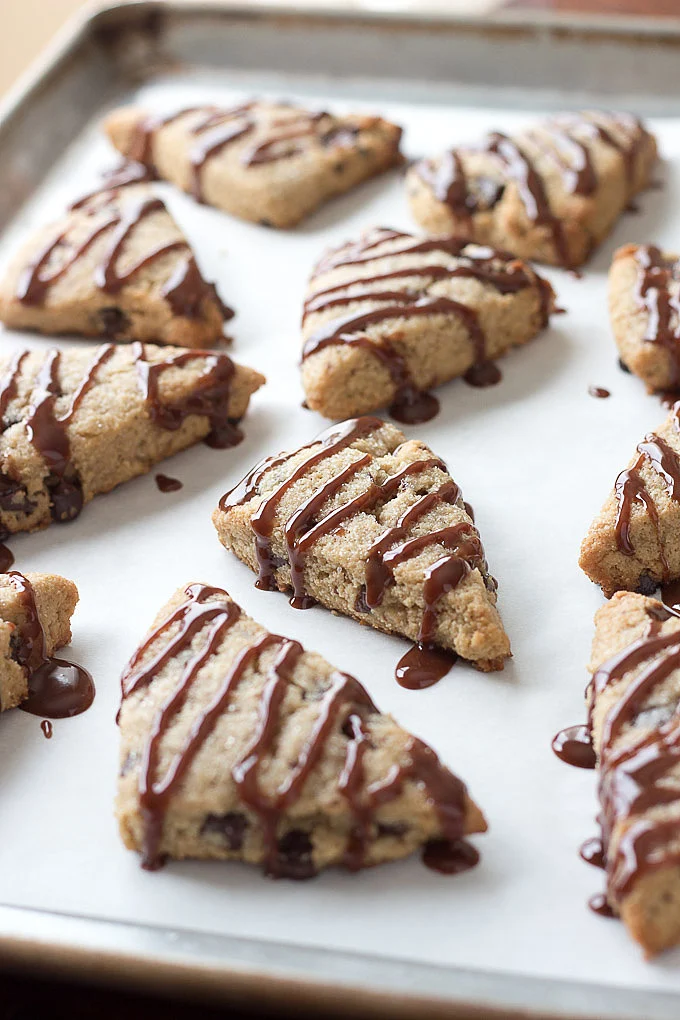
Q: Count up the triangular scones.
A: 11